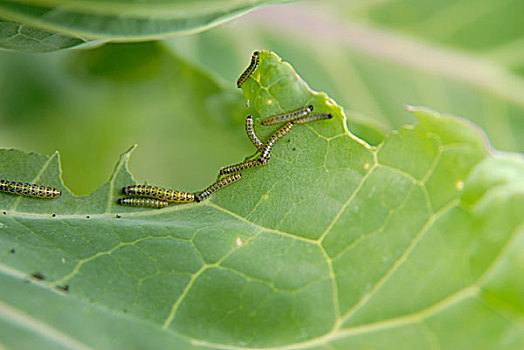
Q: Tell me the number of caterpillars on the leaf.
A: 10